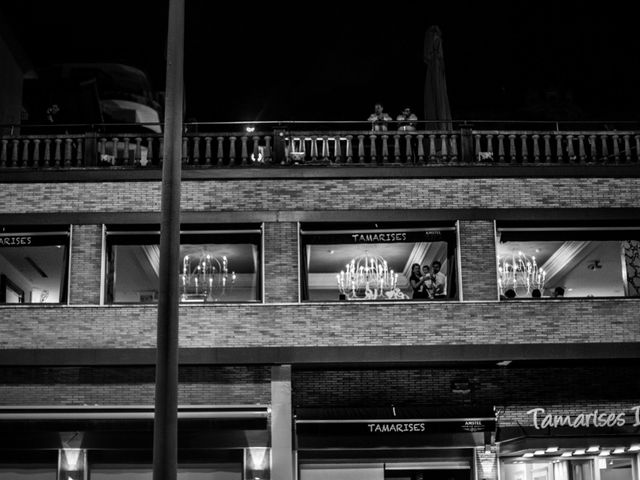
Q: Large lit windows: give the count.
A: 4